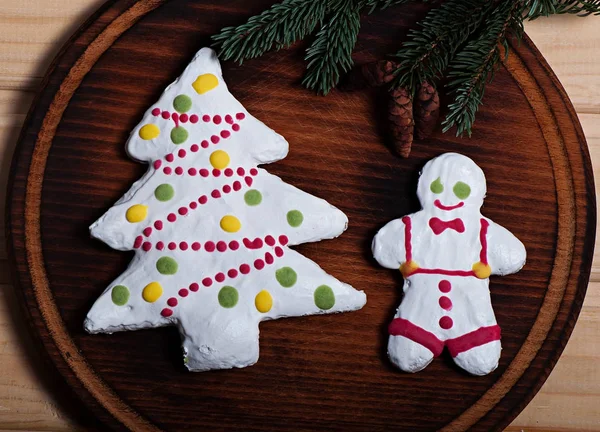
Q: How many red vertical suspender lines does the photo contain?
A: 2